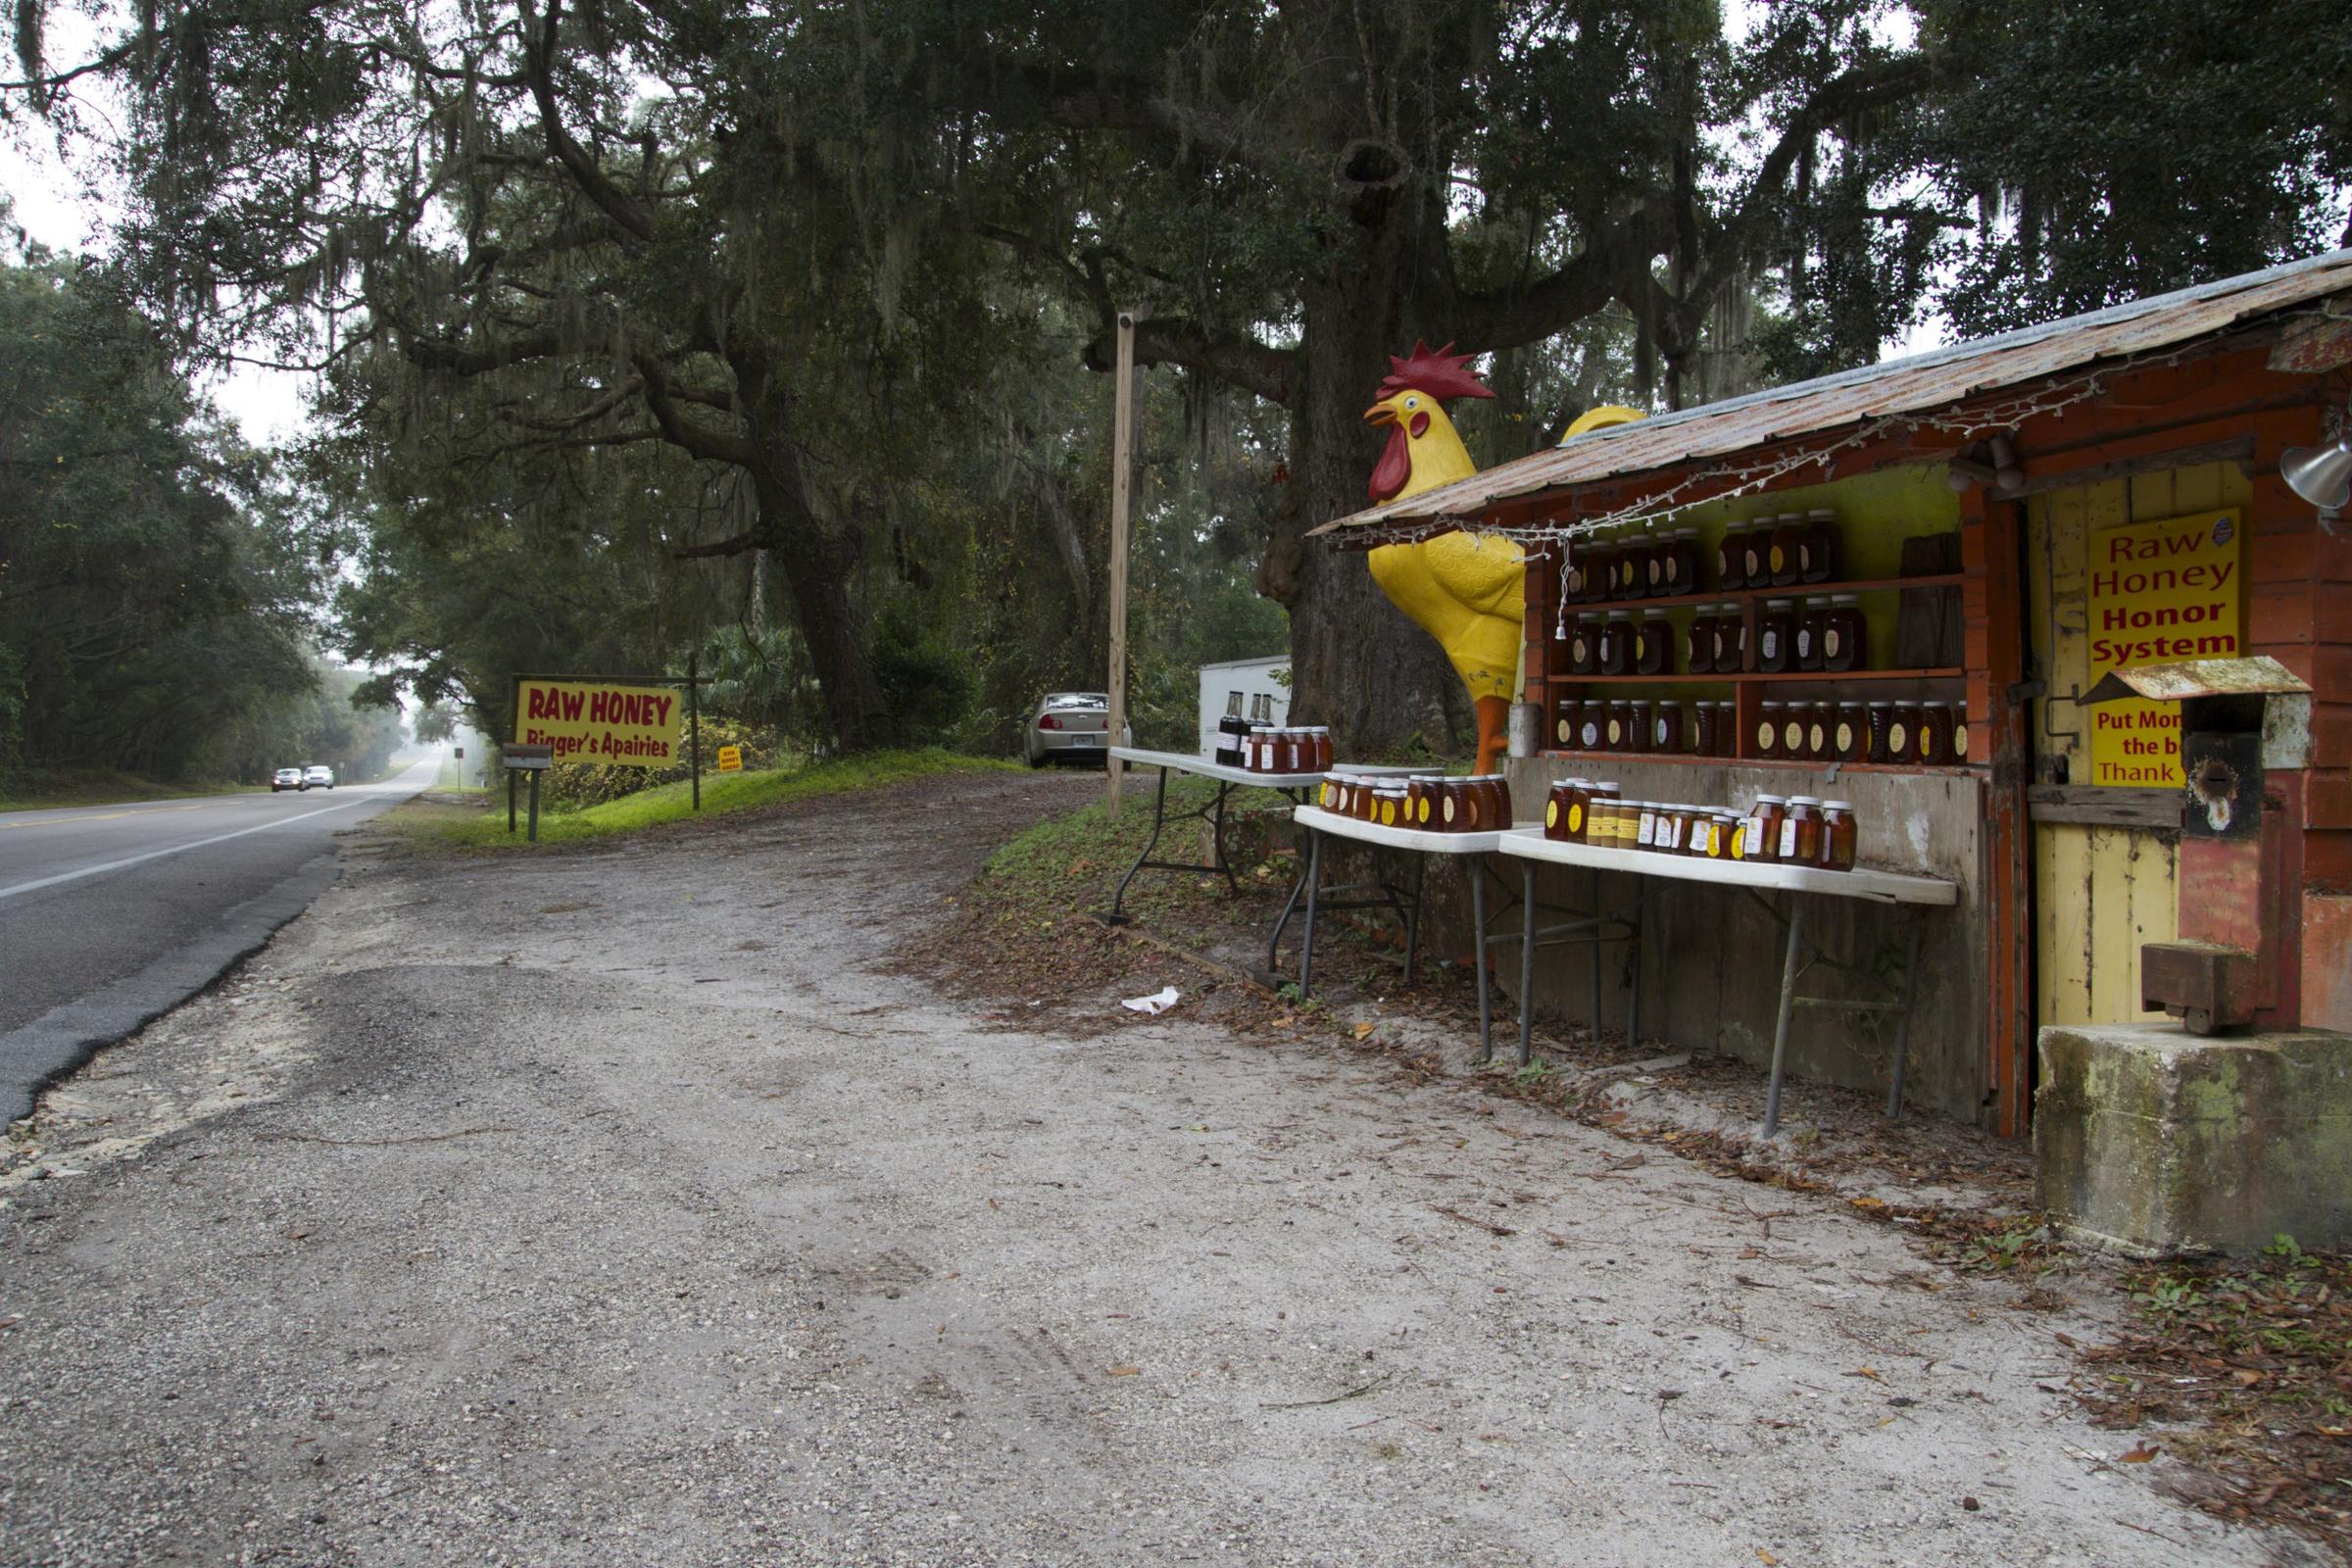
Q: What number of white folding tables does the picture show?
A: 3